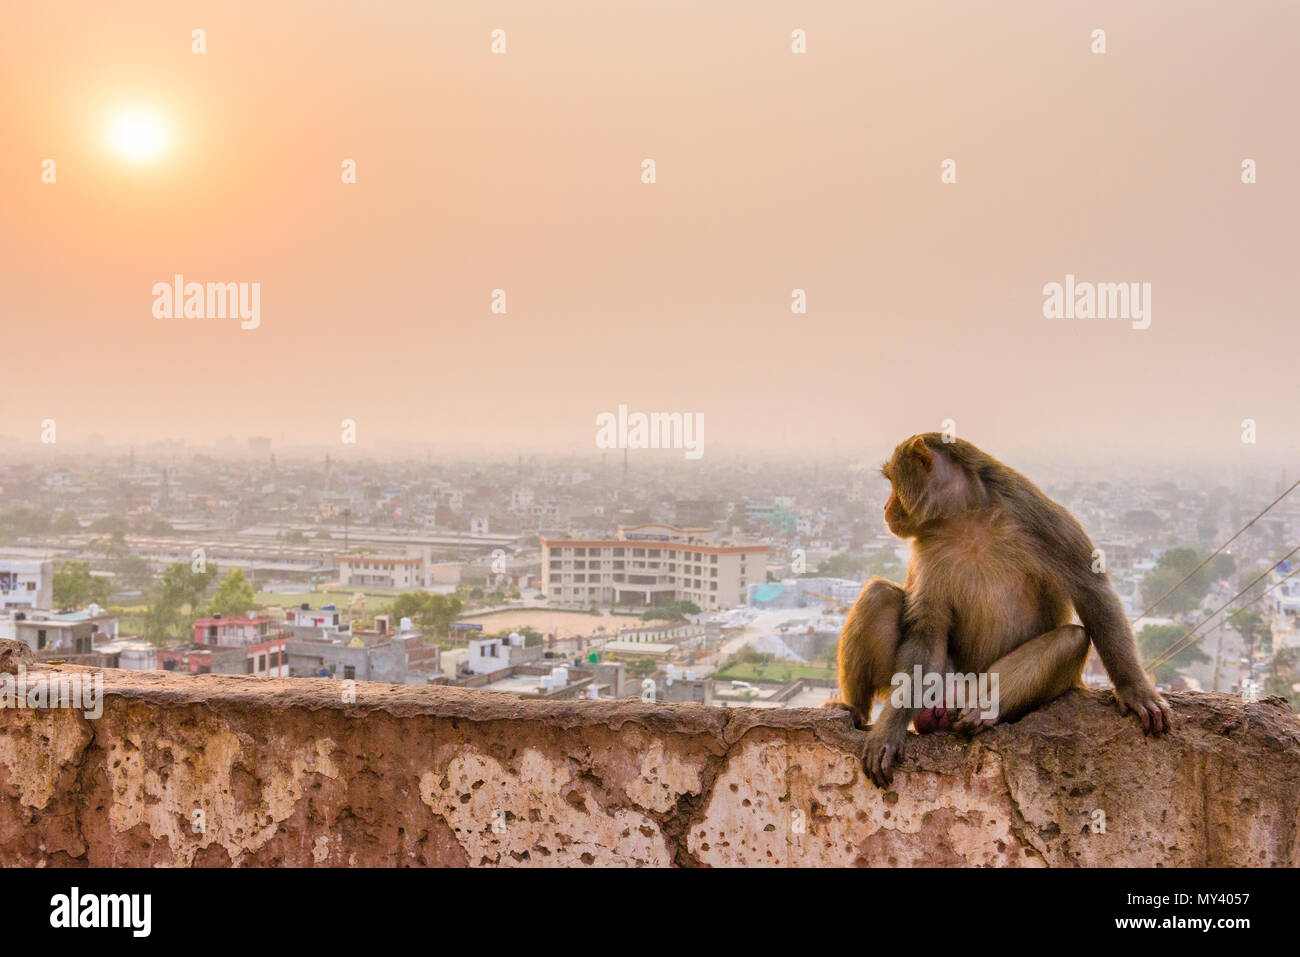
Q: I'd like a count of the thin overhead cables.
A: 3